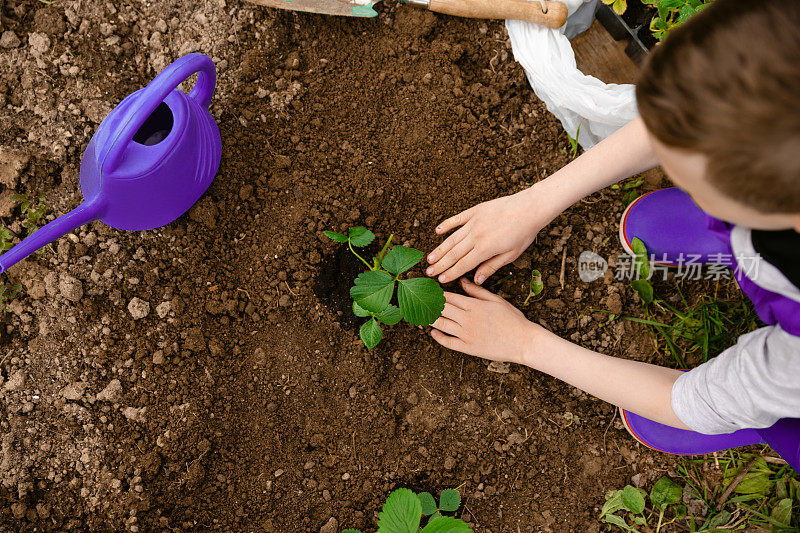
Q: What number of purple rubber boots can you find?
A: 2